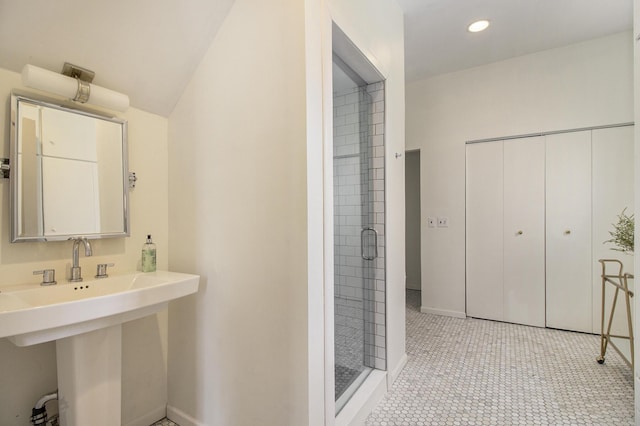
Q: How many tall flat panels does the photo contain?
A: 4